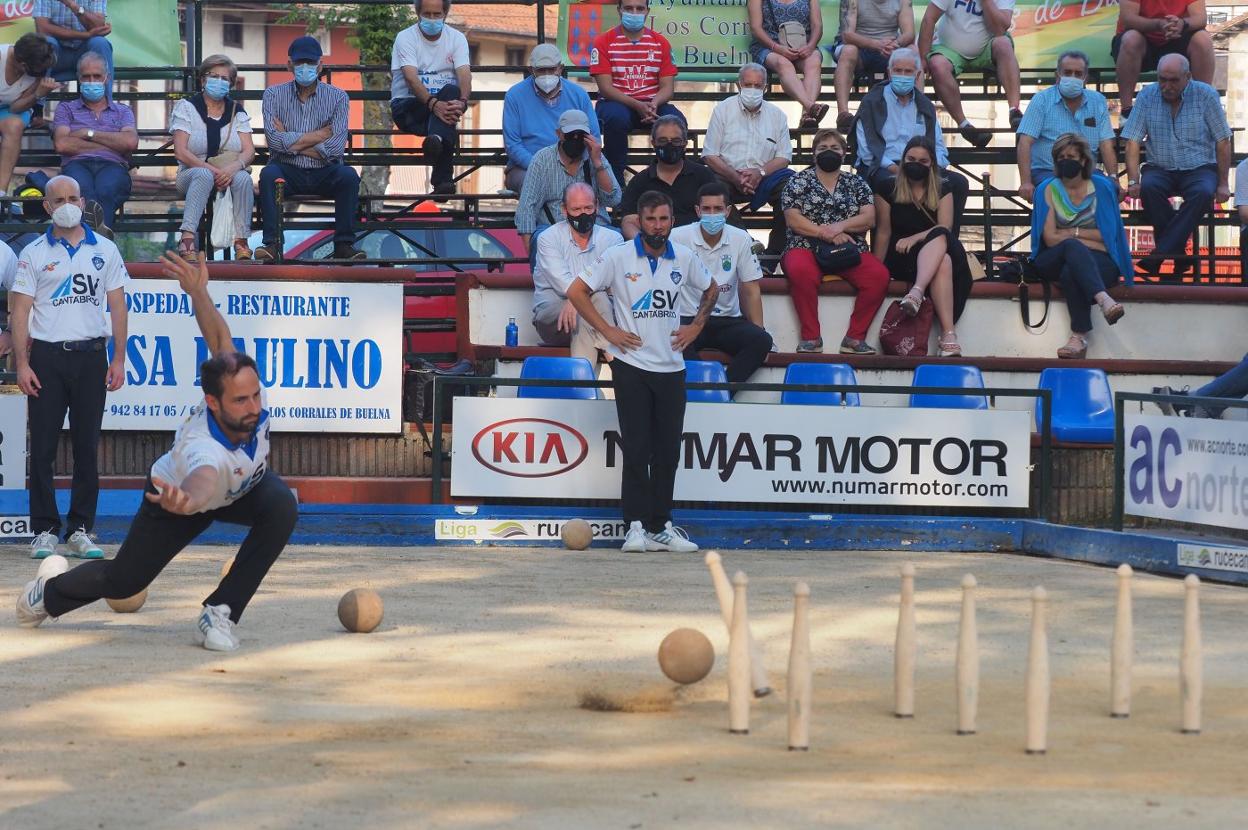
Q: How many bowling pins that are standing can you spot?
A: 7